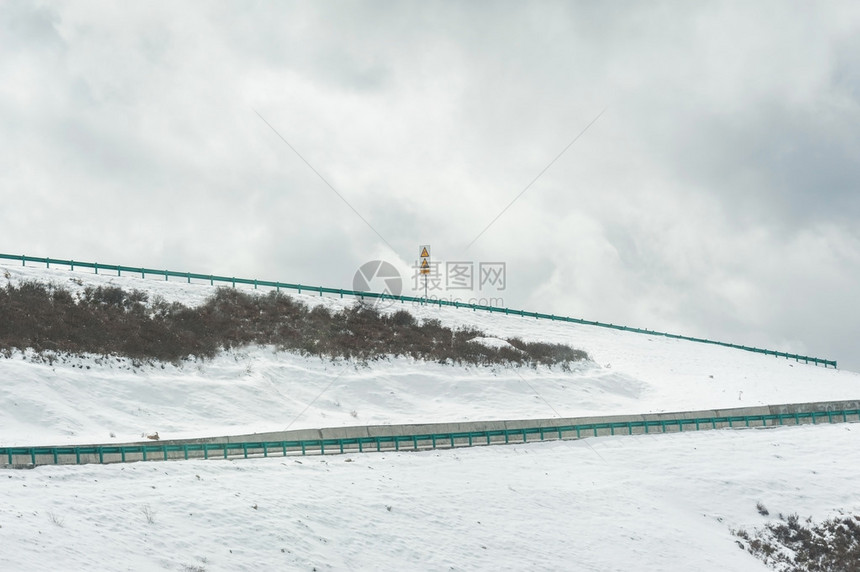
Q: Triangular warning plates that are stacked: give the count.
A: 2